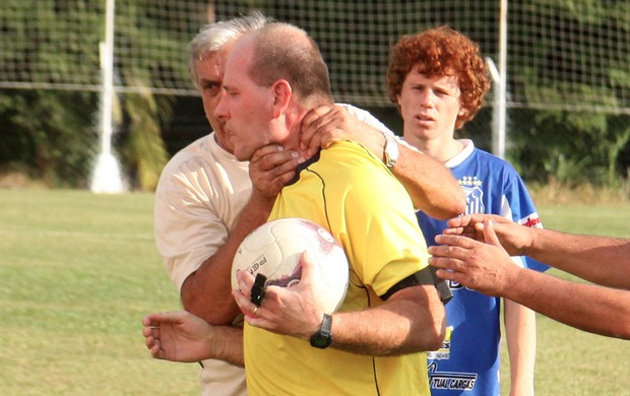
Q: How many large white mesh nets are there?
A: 1